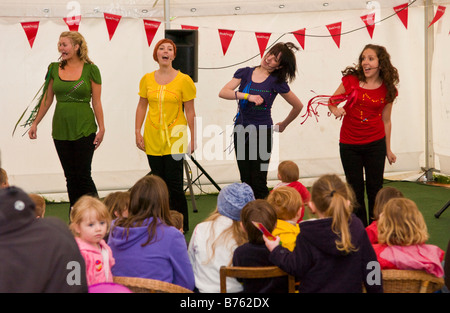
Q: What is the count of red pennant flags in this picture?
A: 12